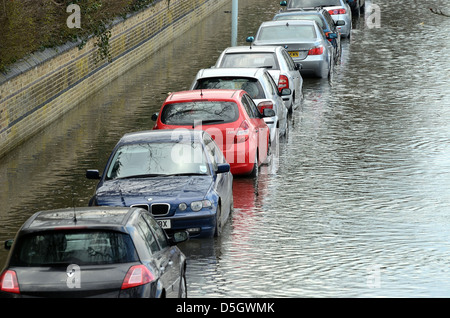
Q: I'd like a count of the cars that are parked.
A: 9